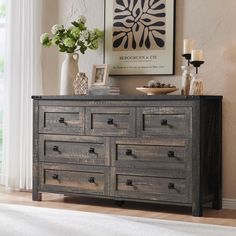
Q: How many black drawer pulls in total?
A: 11